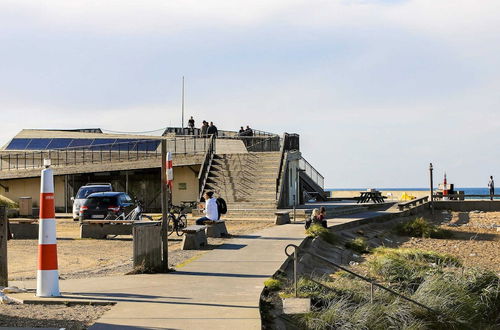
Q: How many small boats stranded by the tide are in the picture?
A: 0